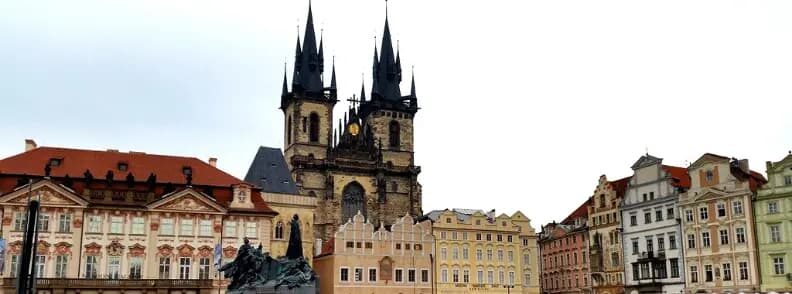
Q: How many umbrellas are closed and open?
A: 0